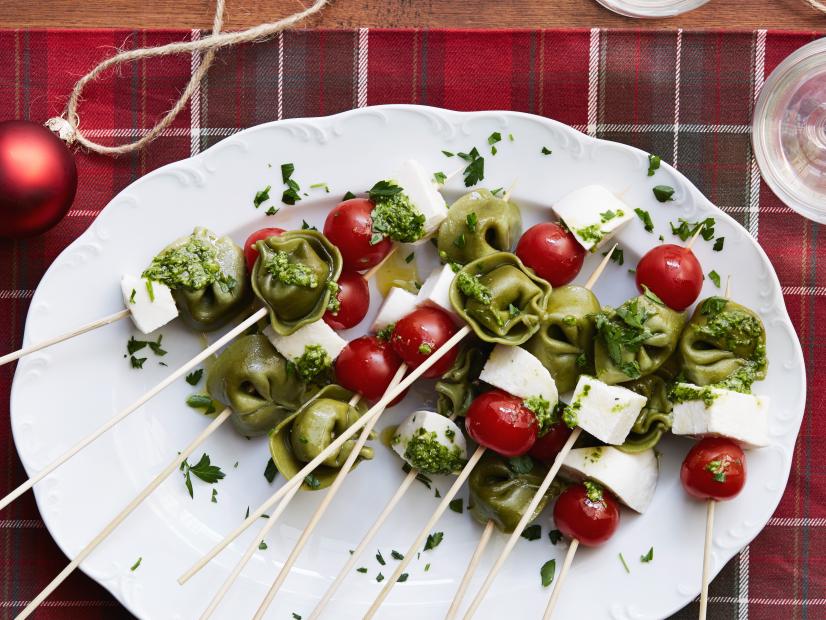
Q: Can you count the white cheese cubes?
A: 11